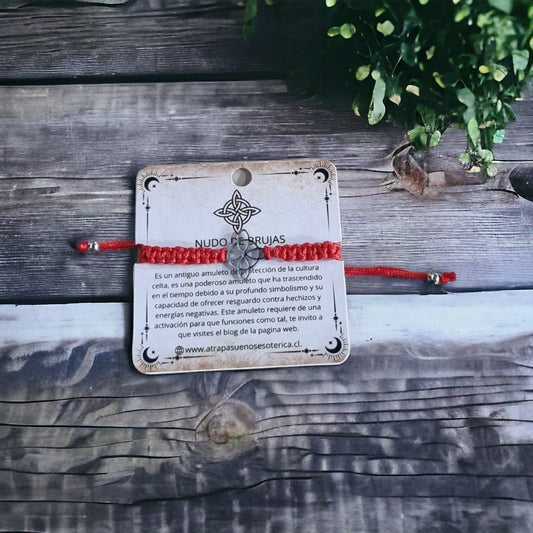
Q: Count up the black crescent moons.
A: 4